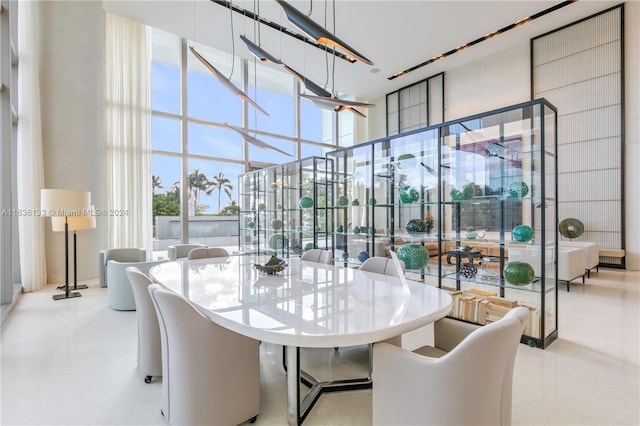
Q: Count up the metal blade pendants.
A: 6